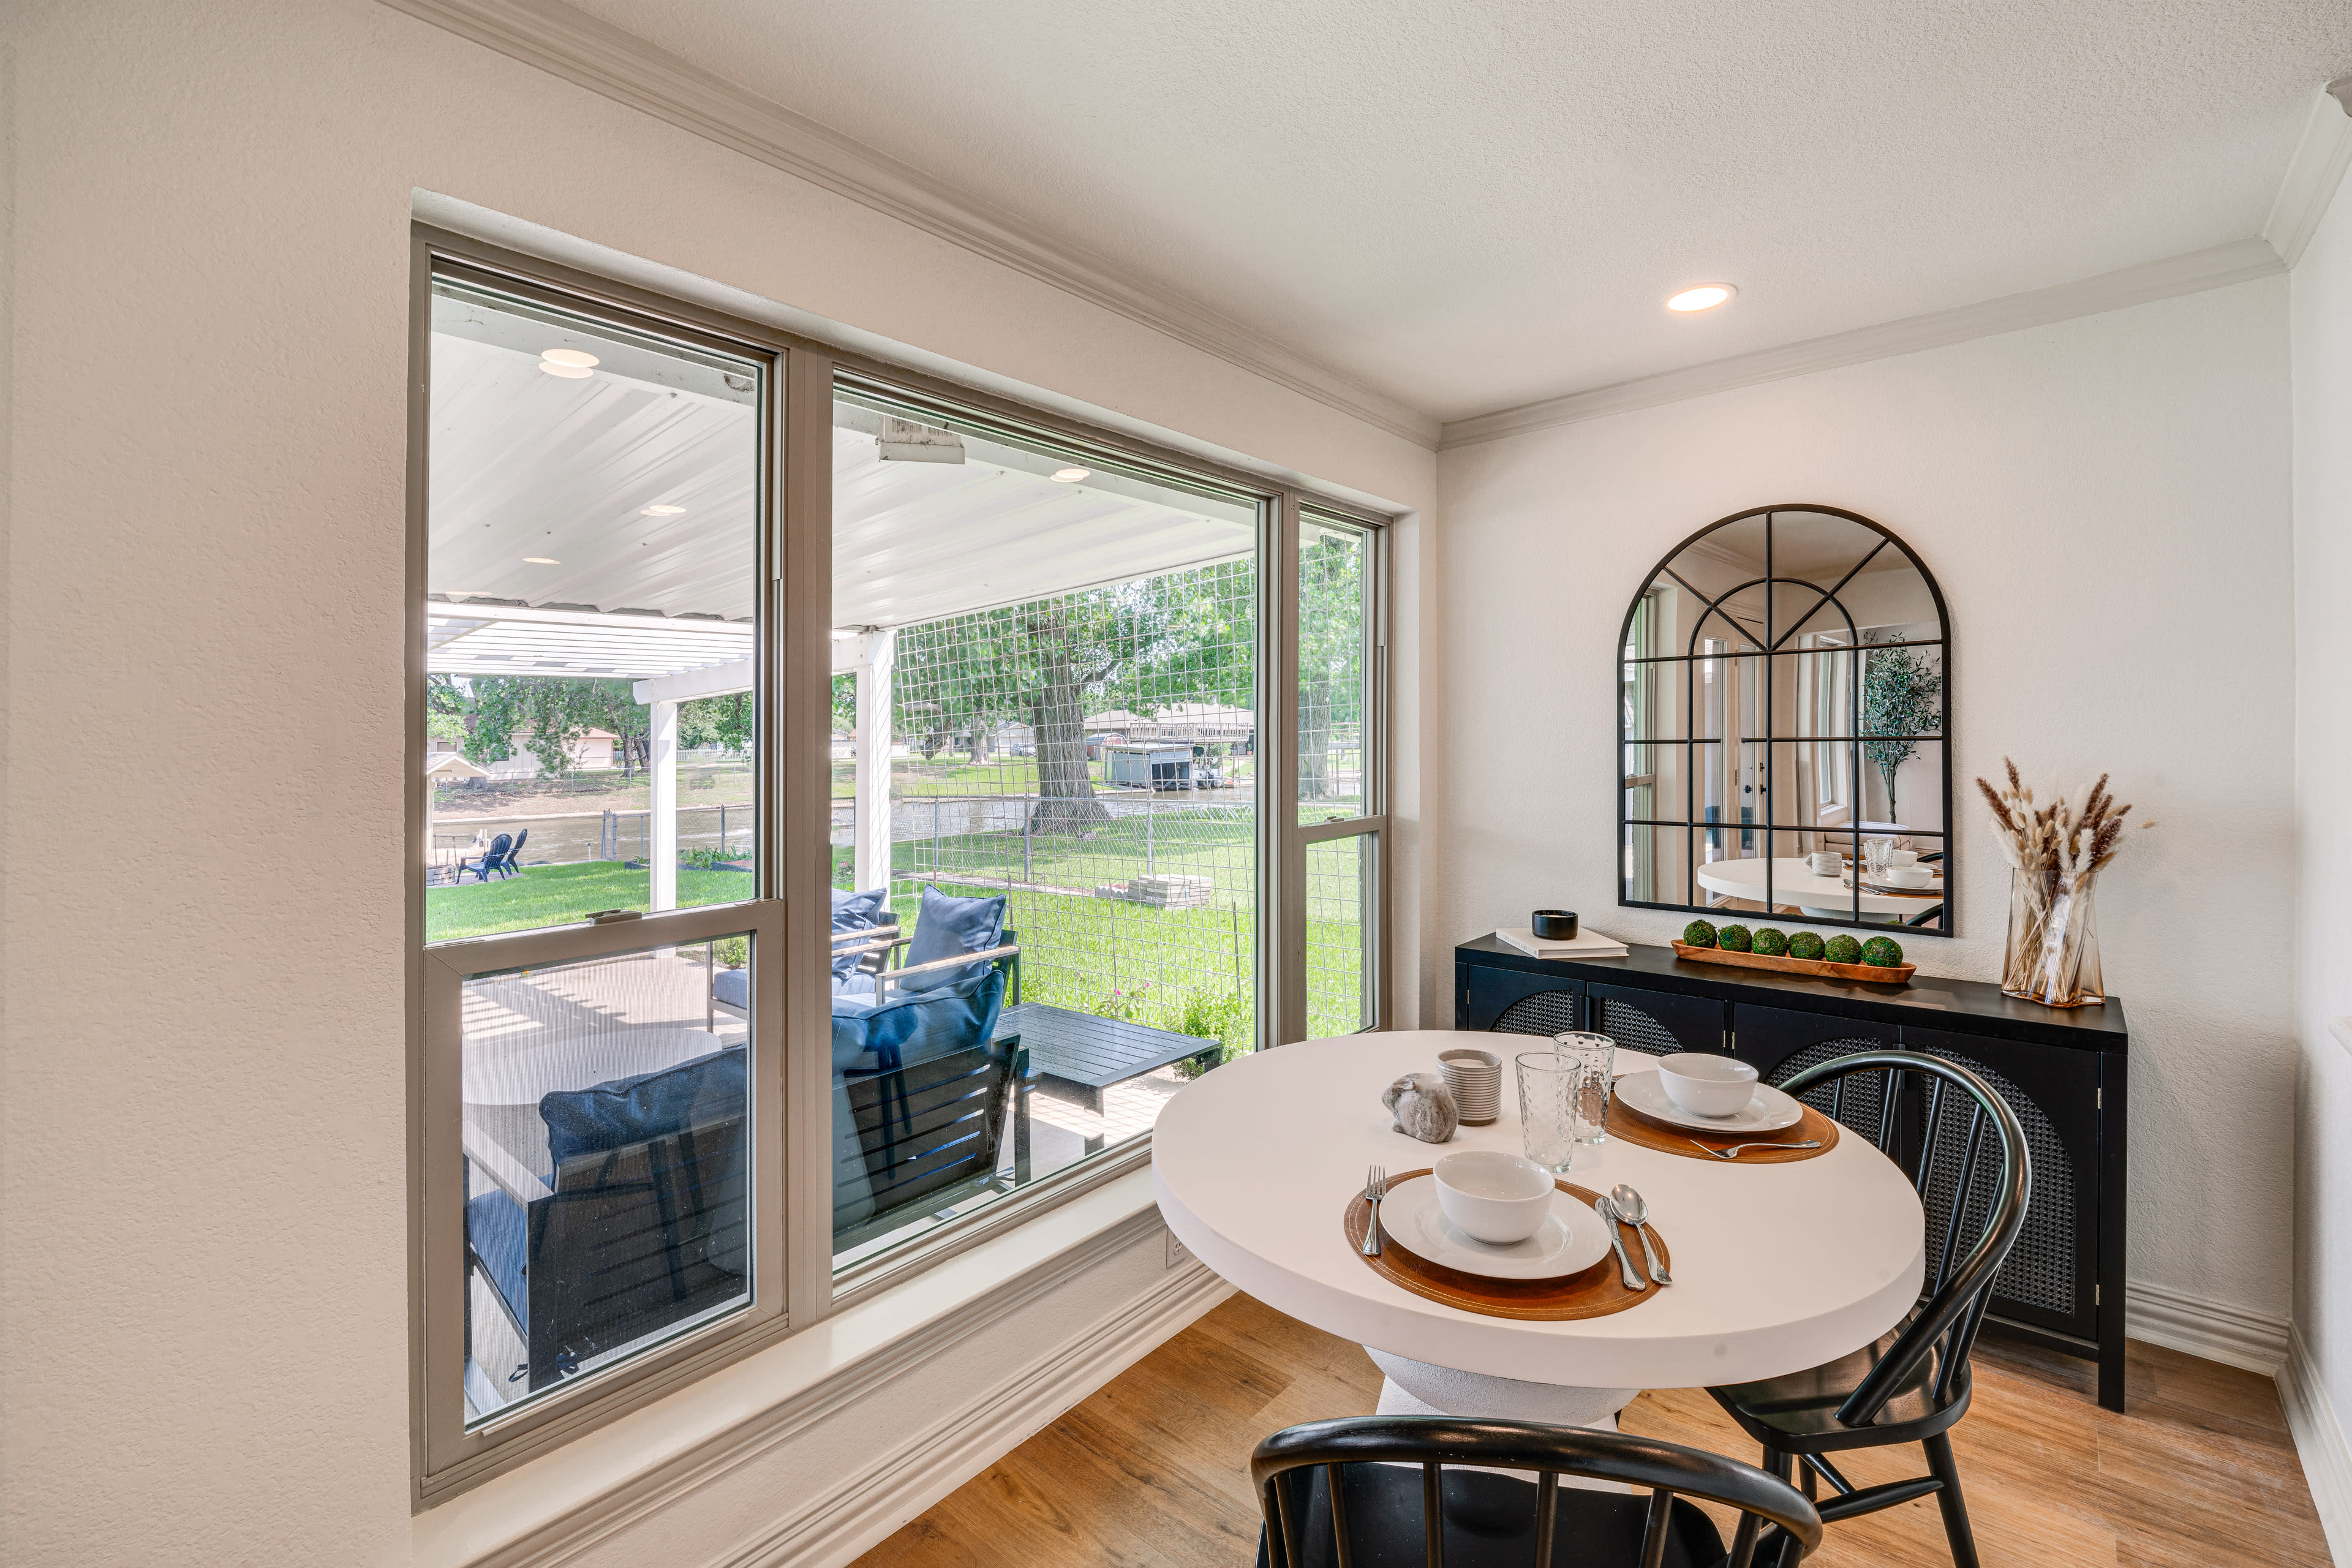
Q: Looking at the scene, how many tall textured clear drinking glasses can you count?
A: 2